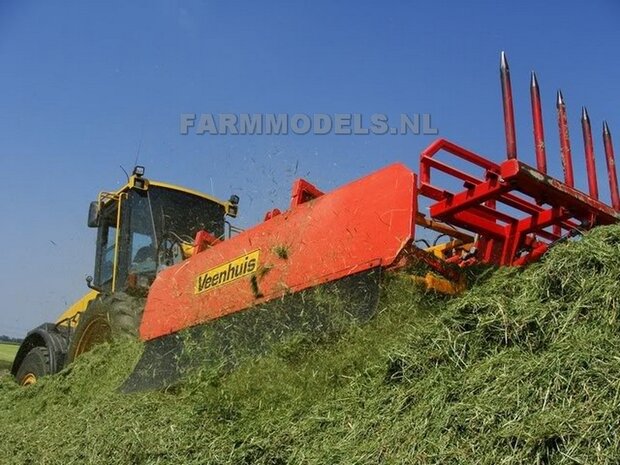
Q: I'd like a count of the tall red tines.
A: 5